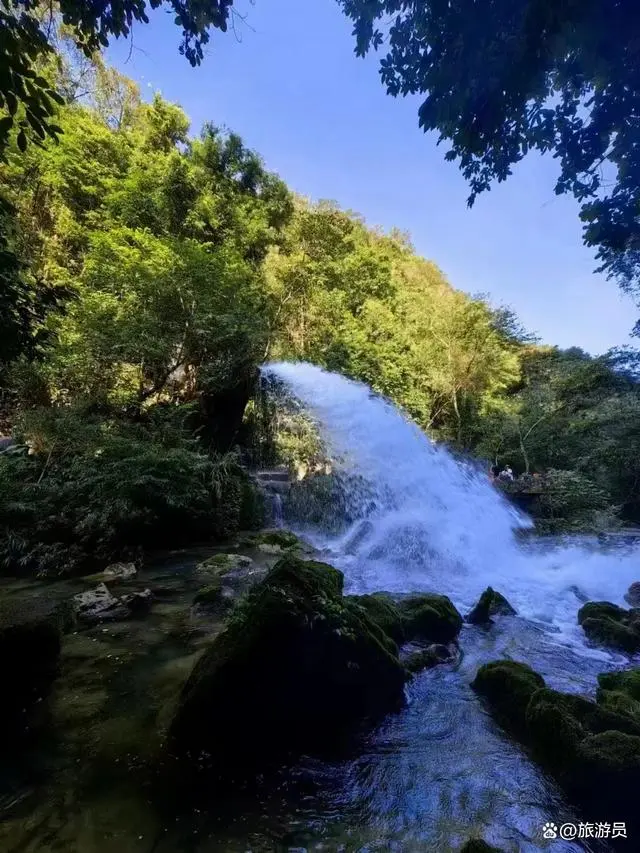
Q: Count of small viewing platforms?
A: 1